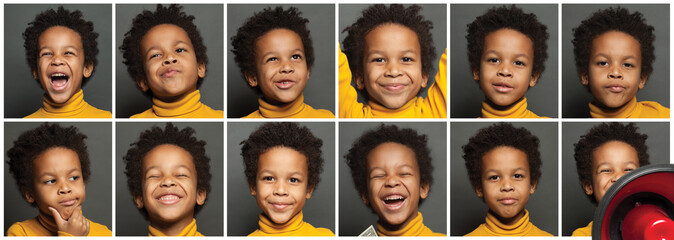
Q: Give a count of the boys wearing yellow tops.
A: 12